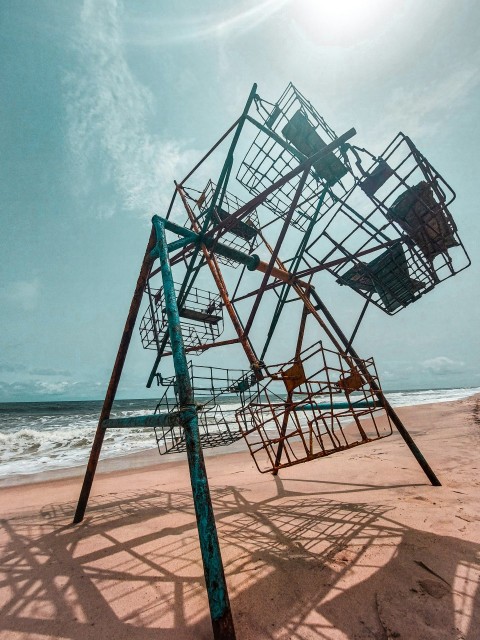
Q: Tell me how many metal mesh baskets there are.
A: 6